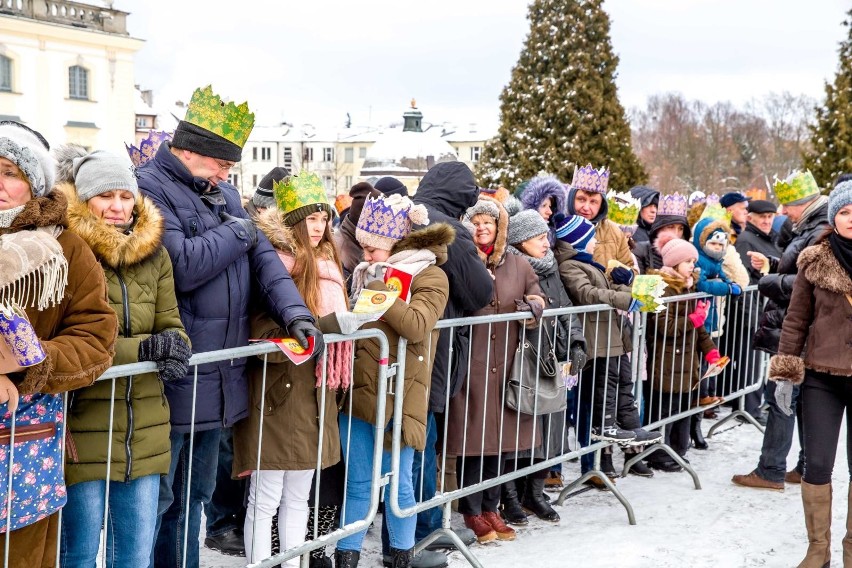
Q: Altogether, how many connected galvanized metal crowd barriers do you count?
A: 3